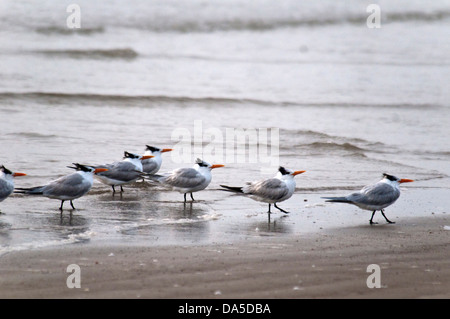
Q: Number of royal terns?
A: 7